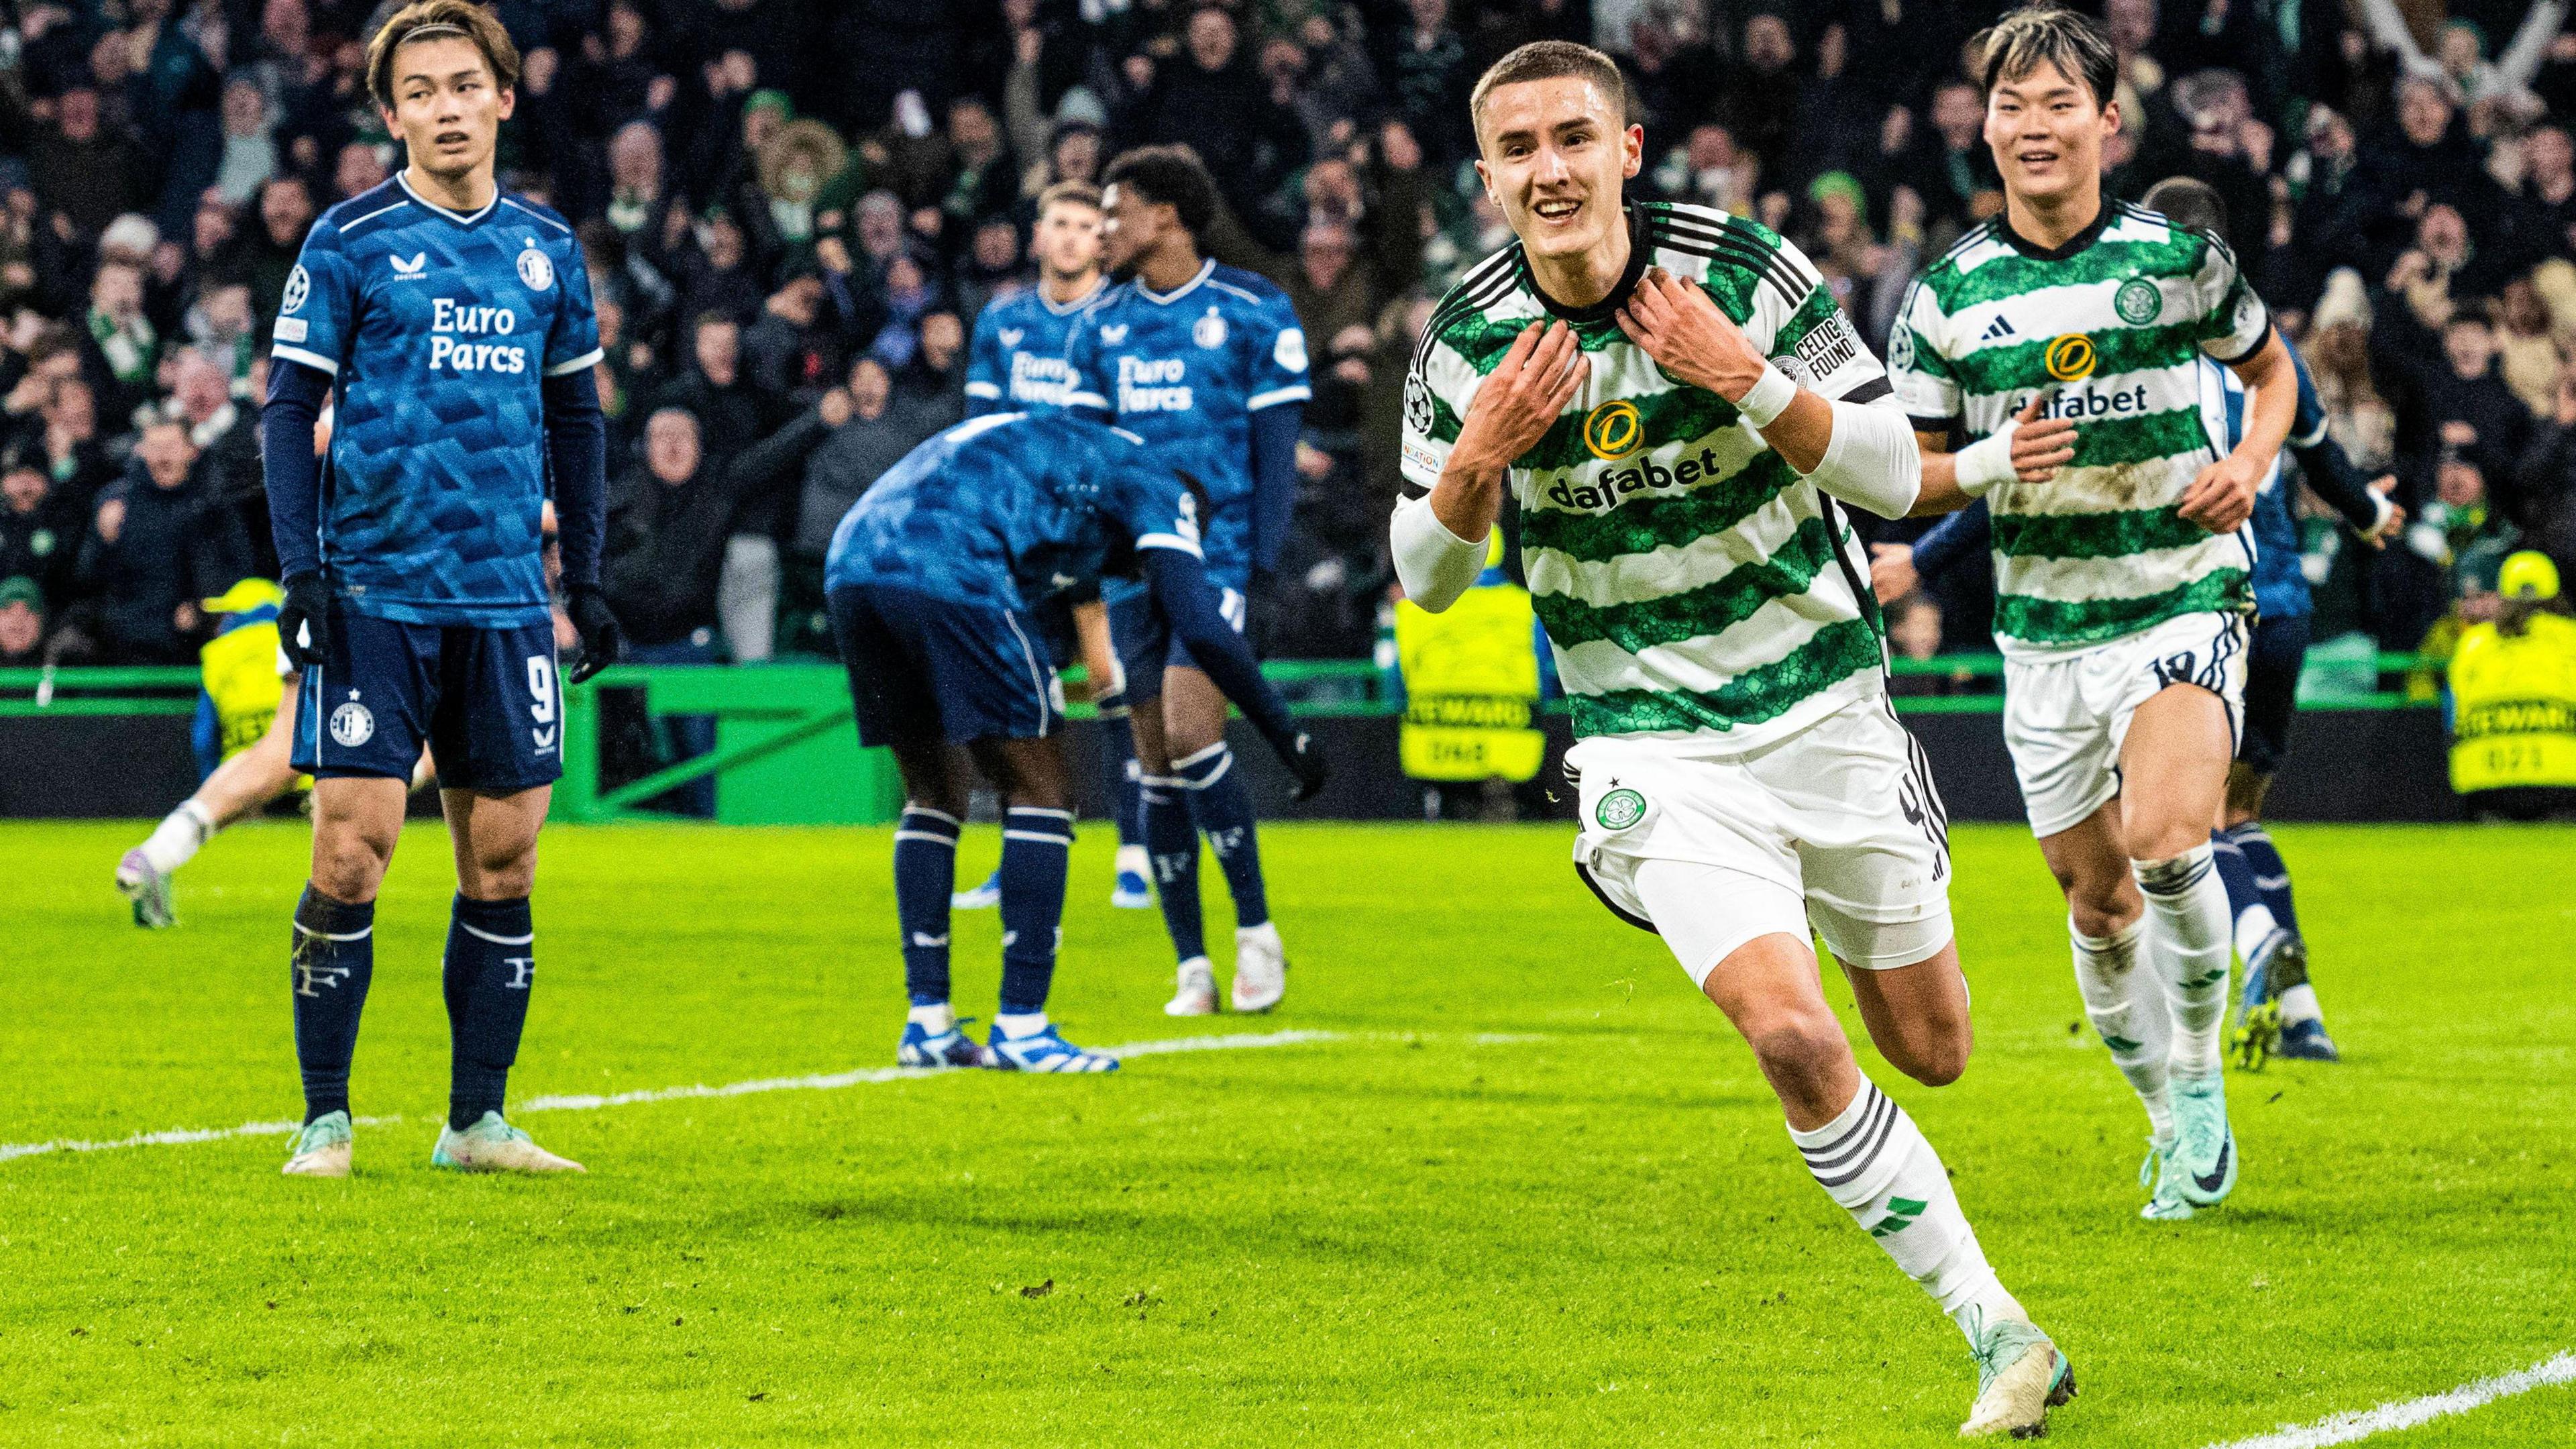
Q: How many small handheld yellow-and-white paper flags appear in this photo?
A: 0